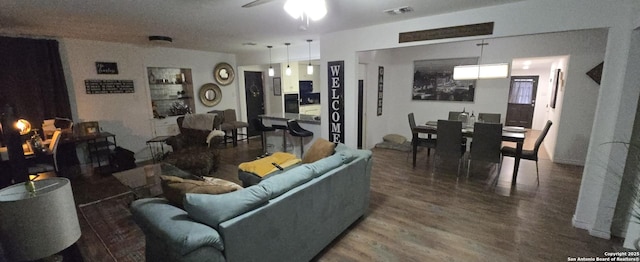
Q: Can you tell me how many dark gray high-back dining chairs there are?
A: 6